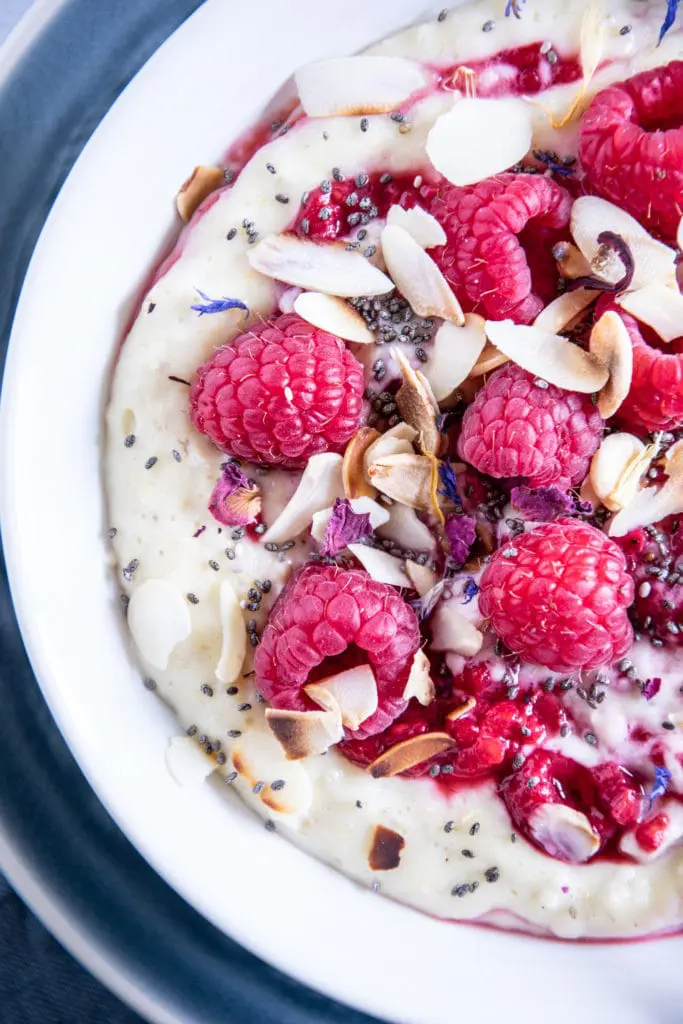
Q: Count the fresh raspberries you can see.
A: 7